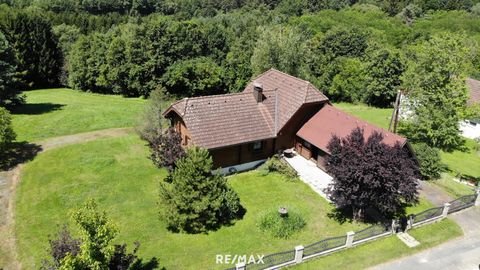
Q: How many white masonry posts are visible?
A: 7